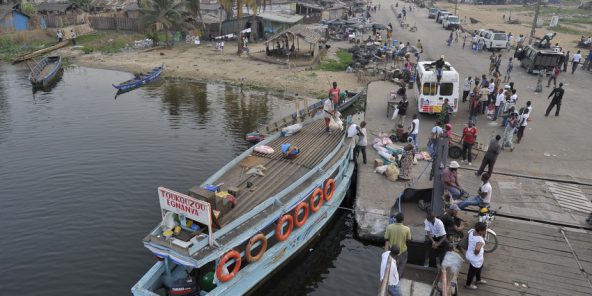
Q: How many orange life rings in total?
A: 6